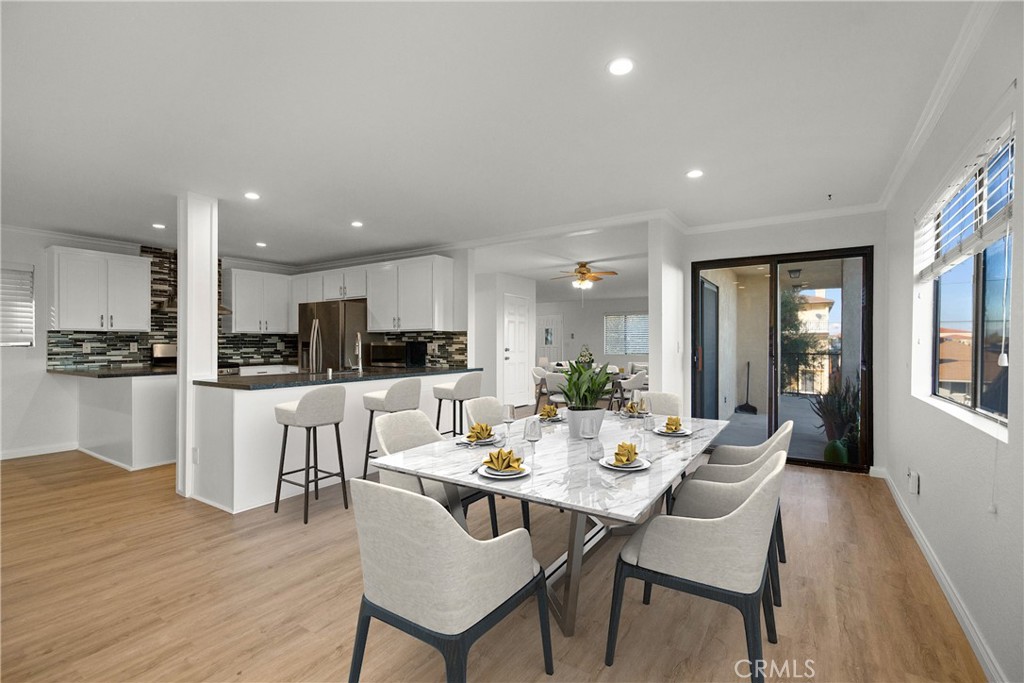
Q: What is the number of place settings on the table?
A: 6